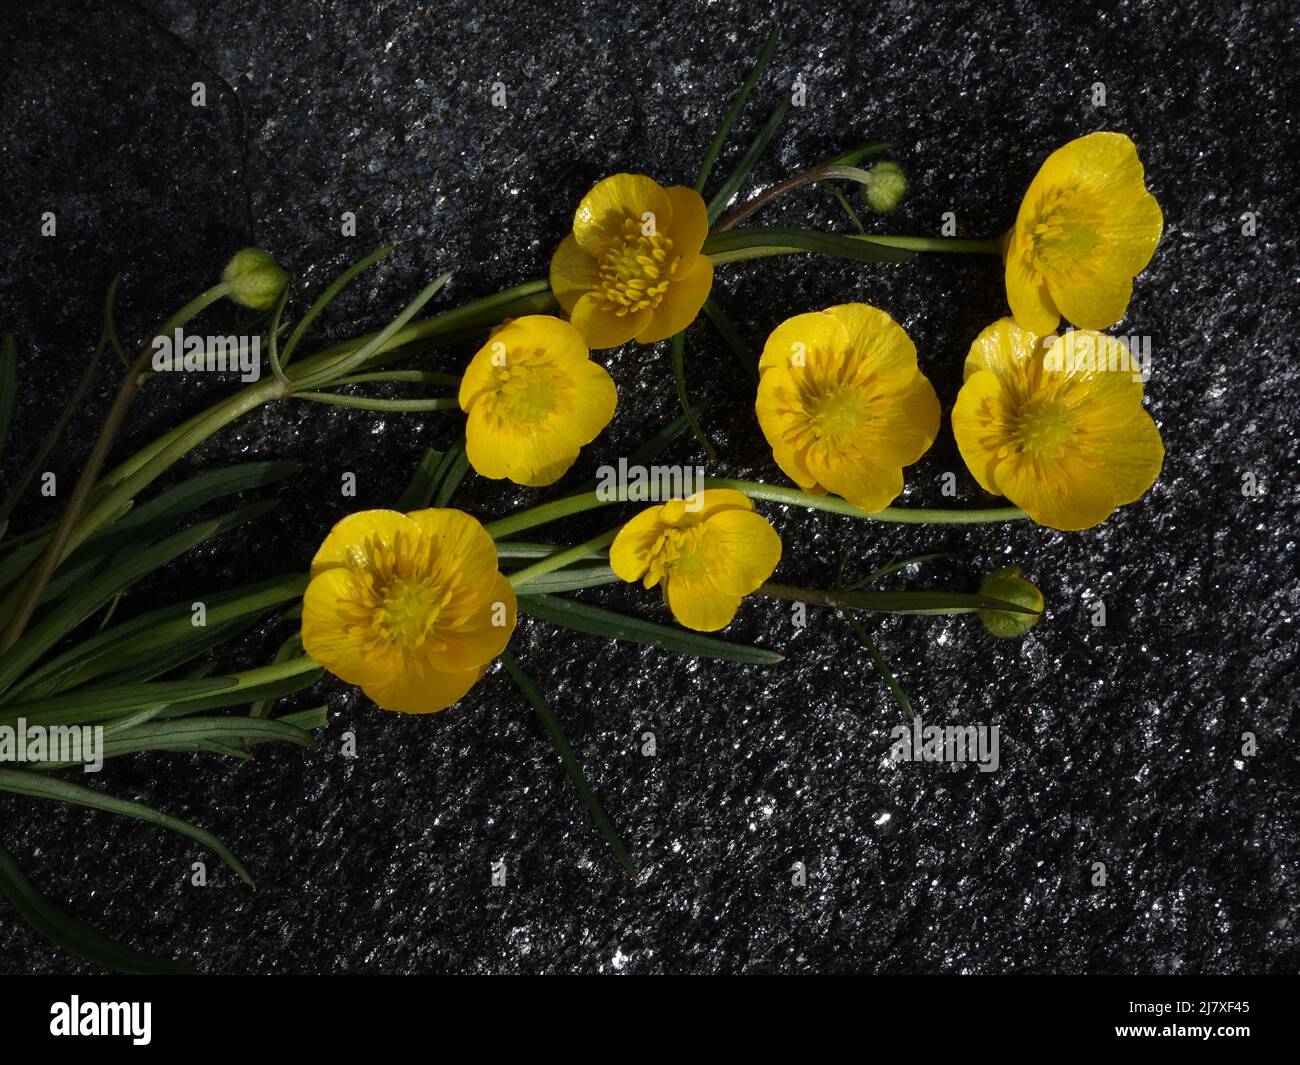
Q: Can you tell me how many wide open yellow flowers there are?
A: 7